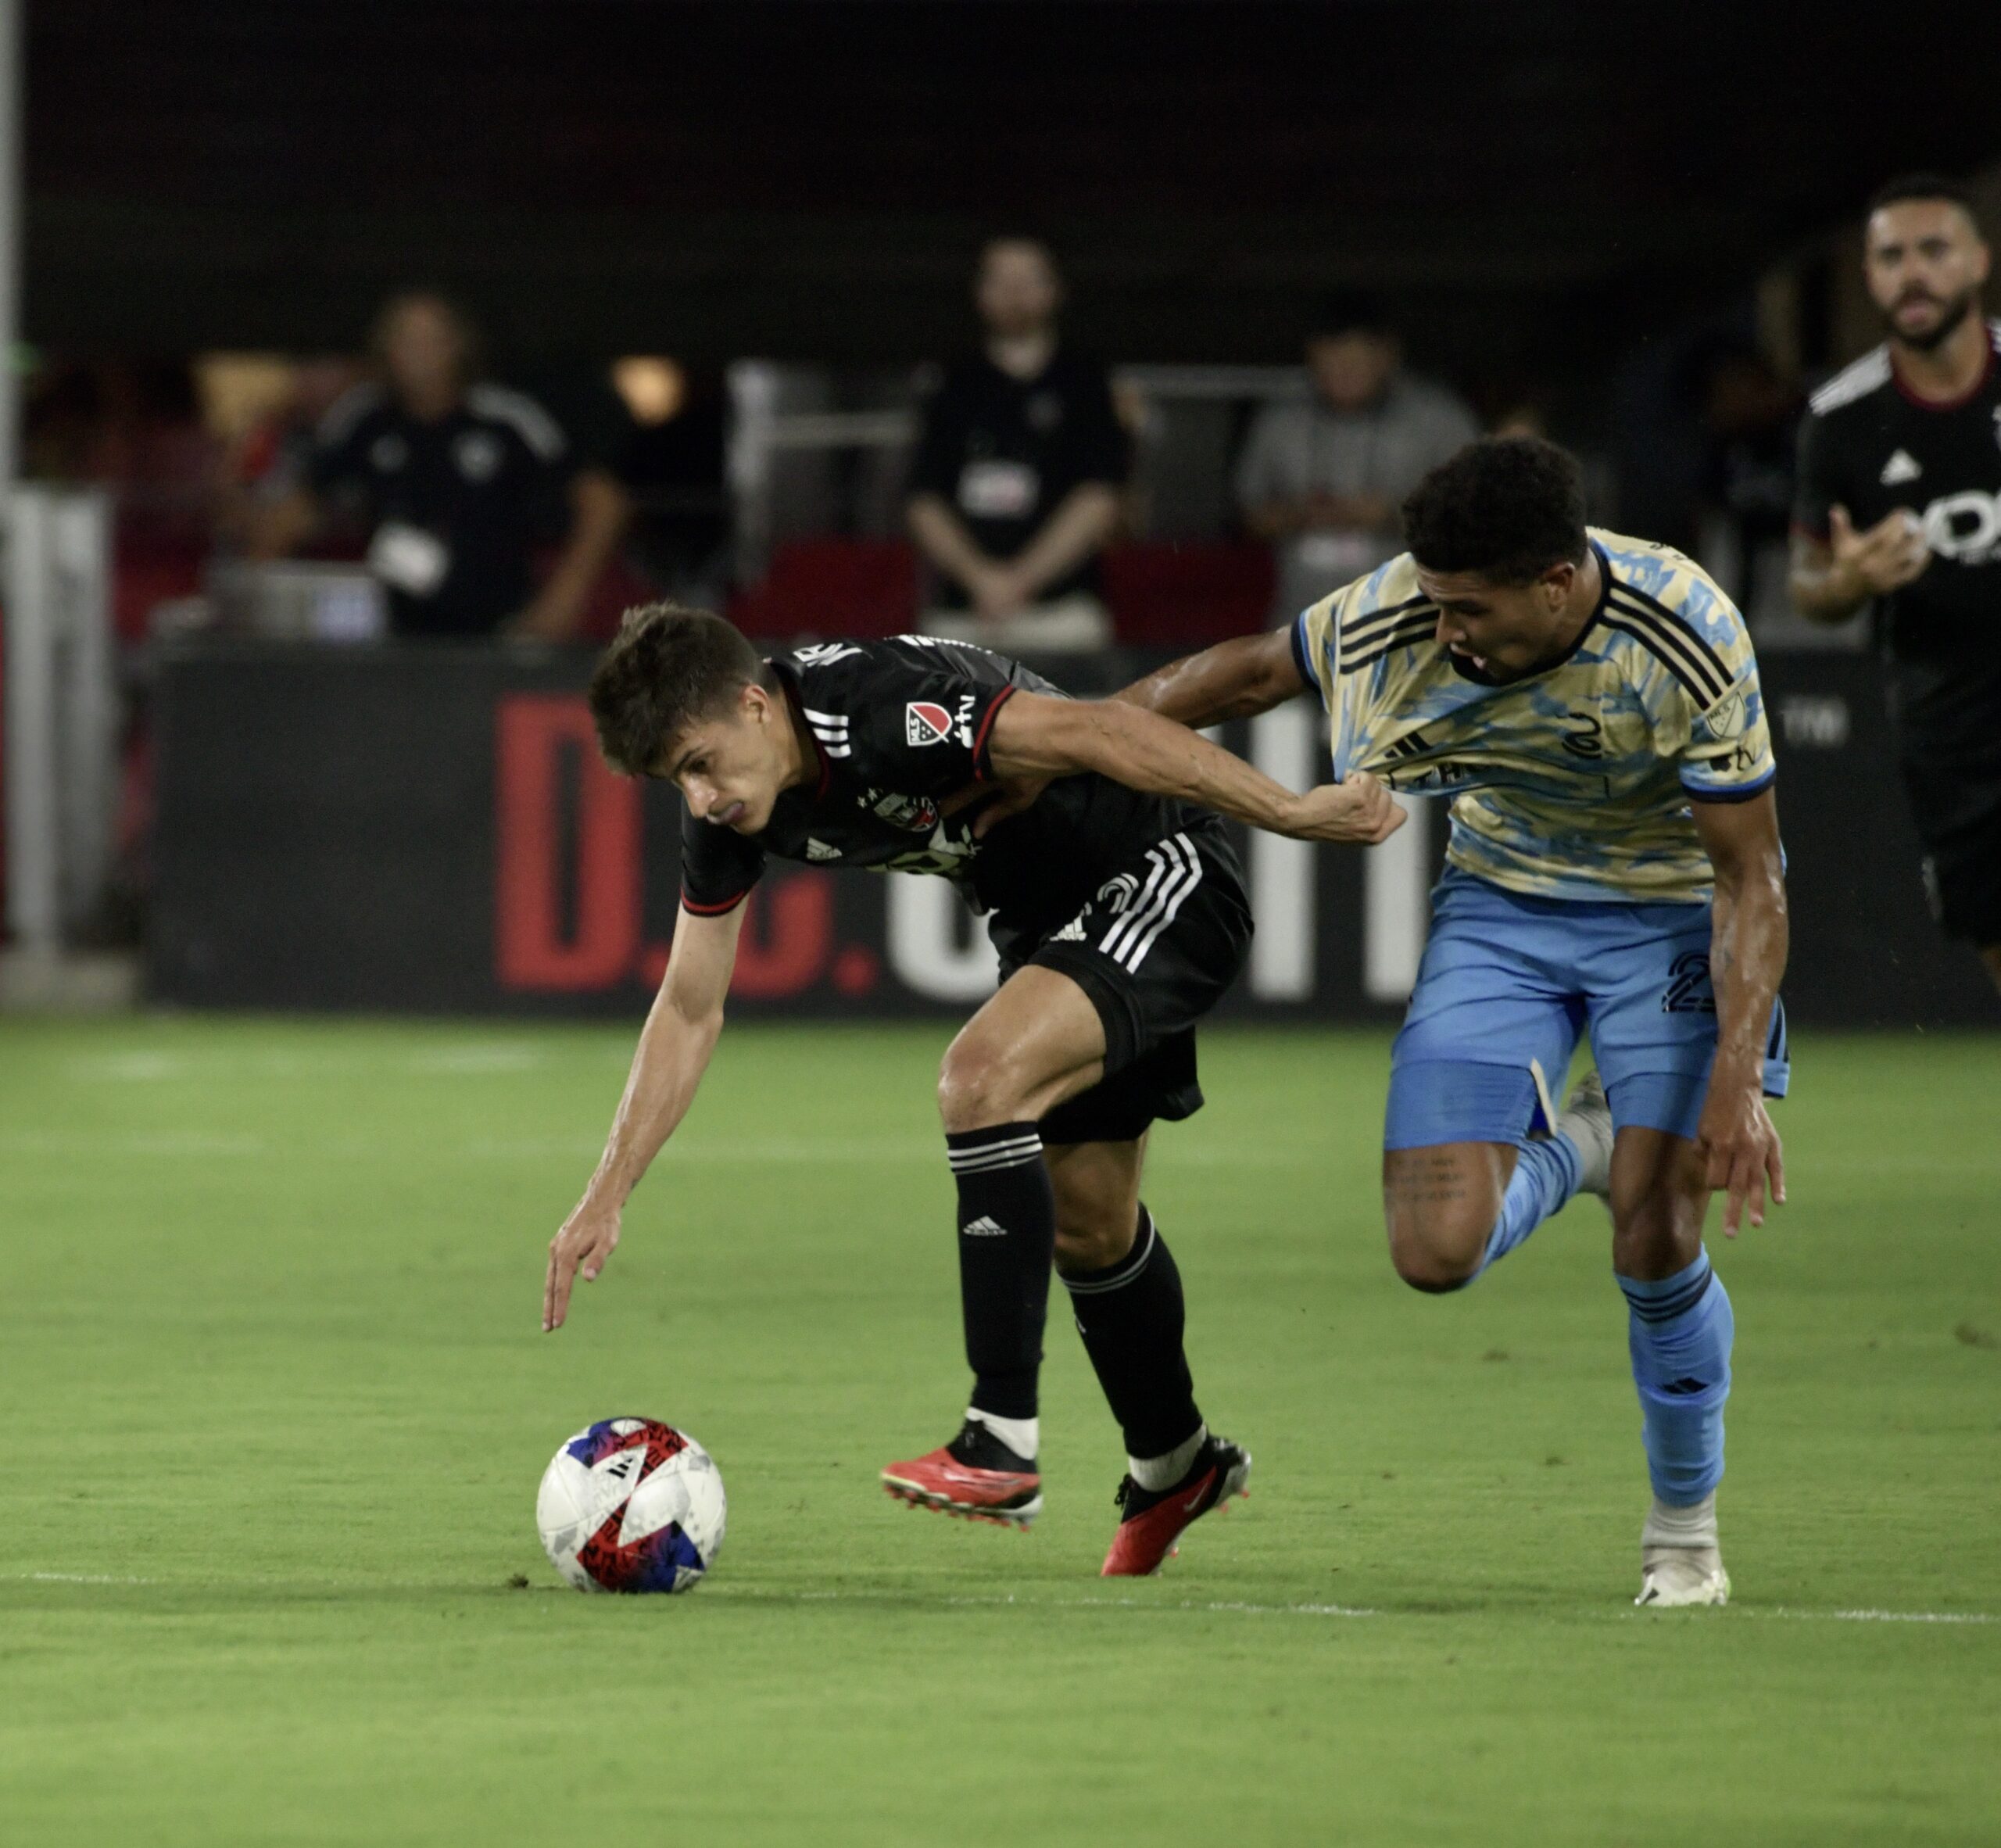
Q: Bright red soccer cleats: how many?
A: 2